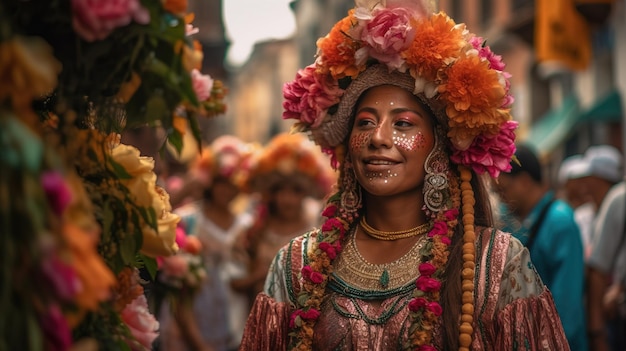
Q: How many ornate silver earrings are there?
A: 2